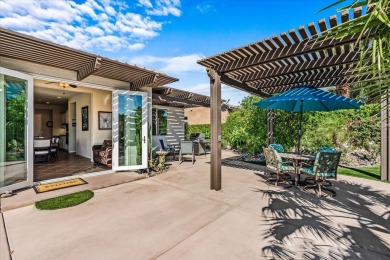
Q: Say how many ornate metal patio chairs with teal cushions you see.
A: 4